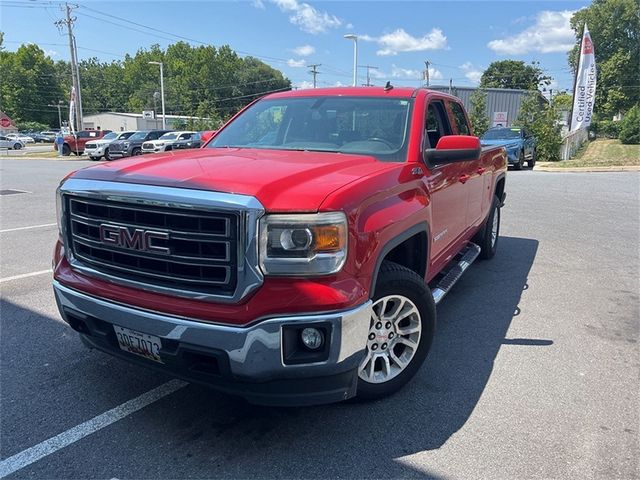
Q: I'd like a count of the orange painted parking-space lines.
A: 0